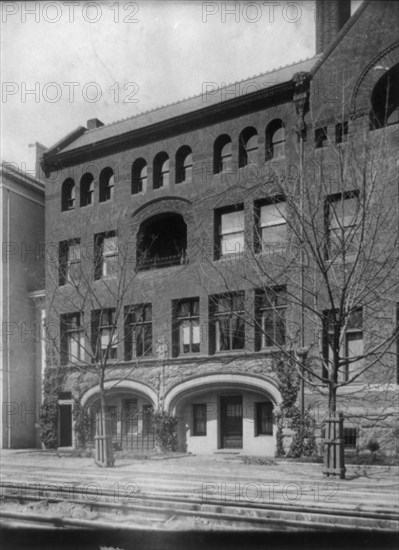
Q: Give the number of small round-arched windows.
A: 9